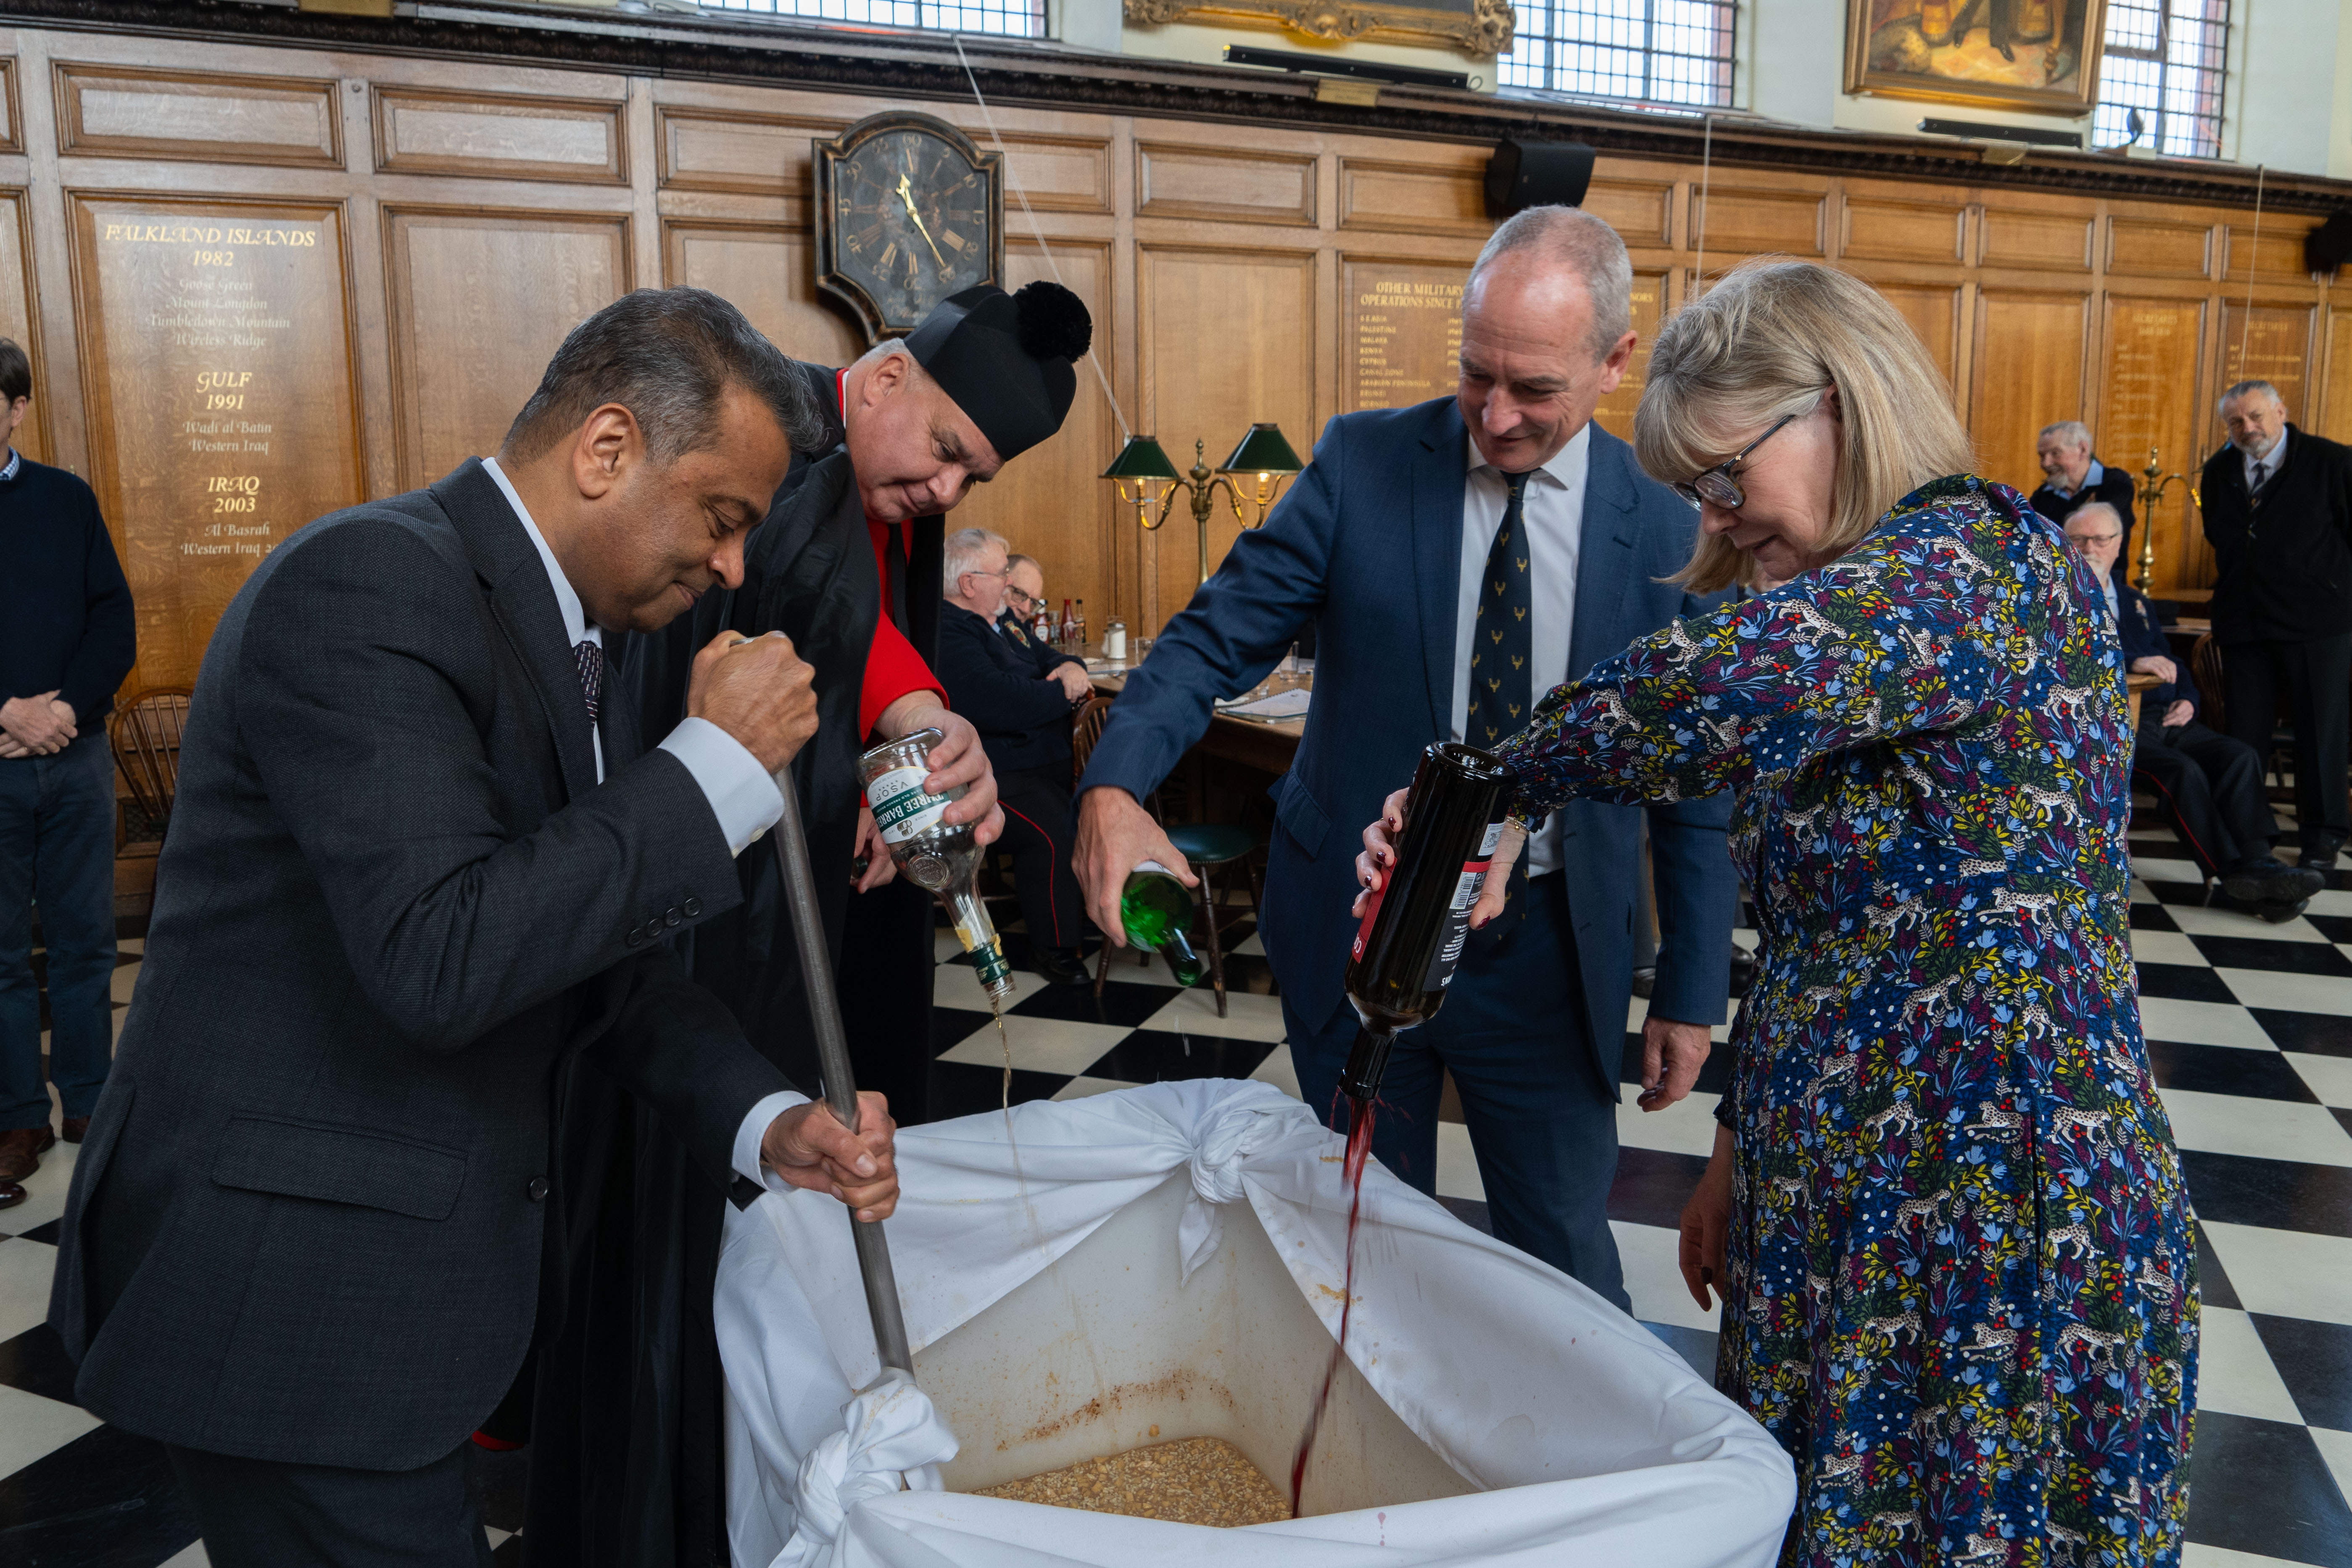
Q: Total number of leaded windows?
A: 3